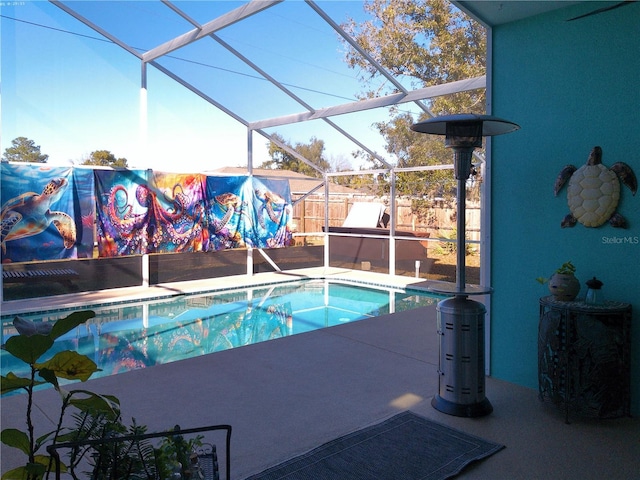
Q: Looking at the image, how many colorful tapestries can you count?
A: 3